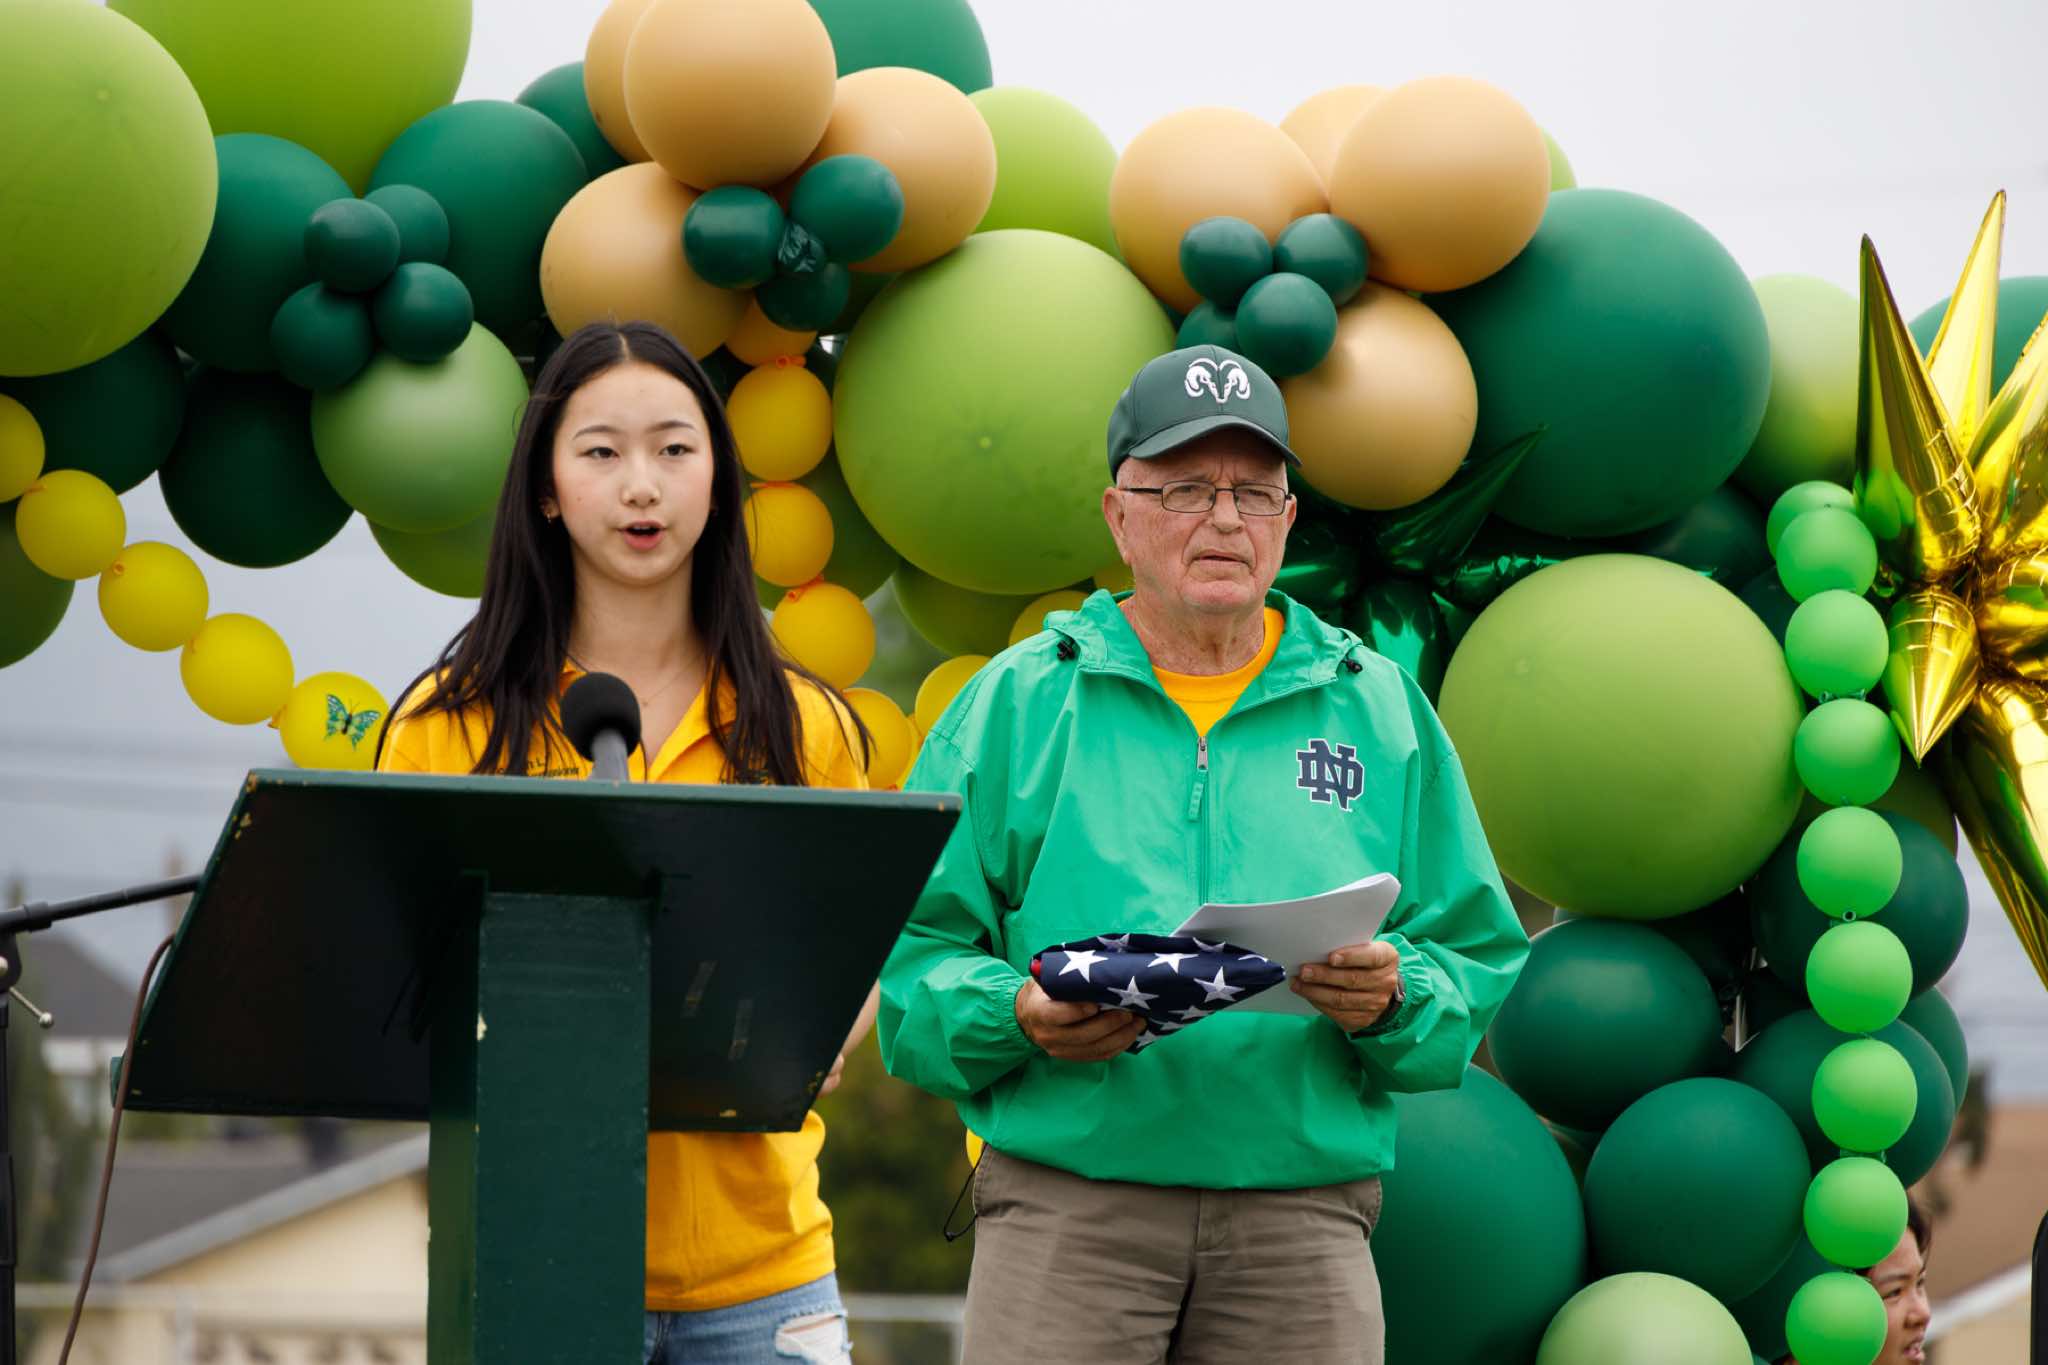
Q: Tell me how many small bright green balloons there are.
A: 9